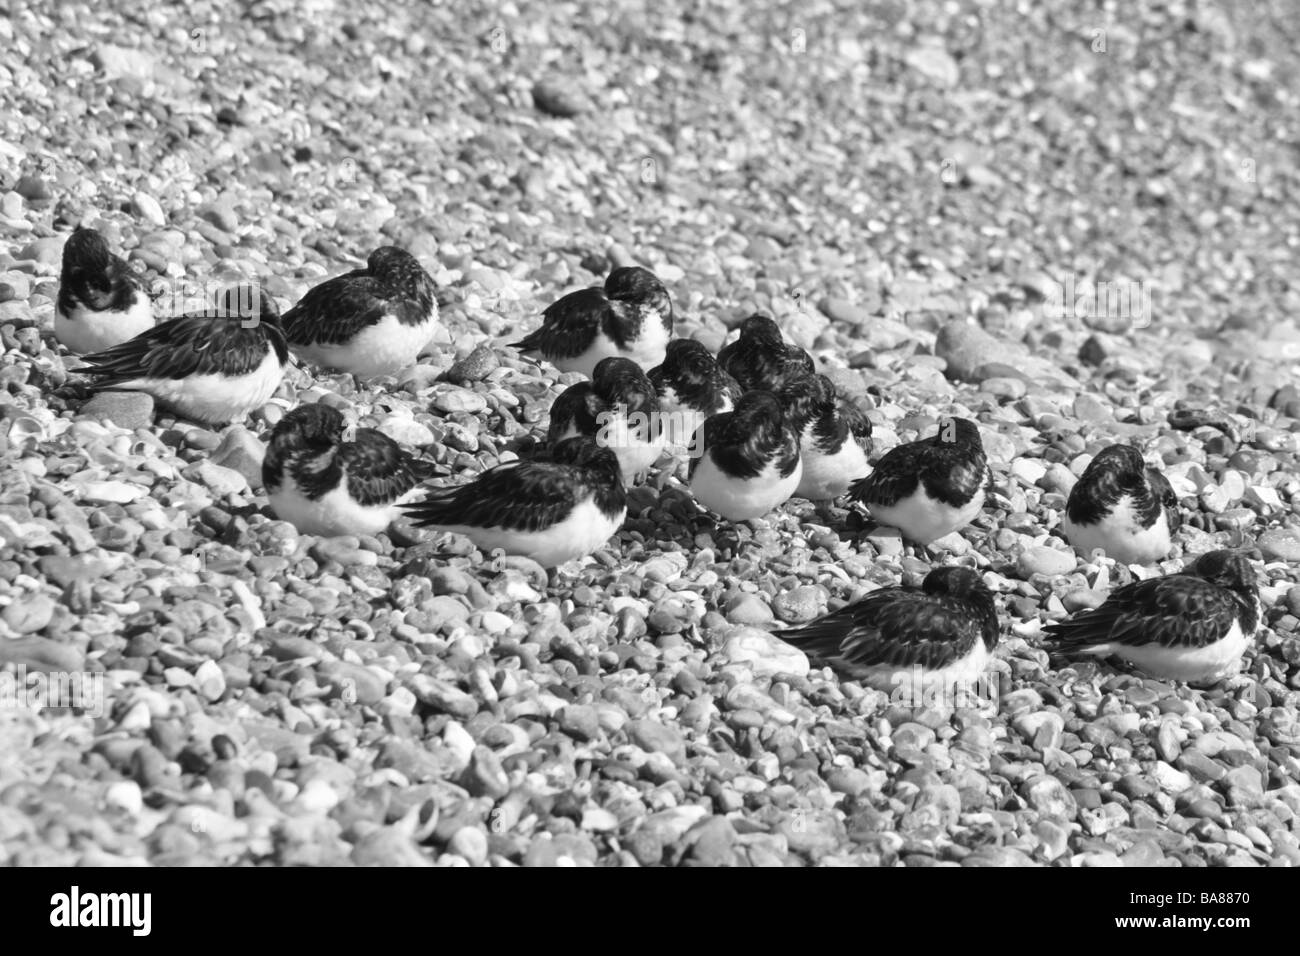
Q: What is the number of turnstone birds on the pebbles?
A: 15